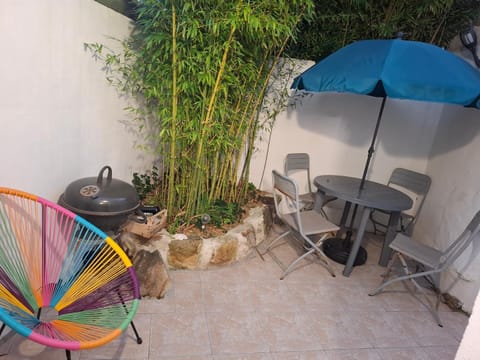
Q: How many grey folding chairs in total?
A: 4